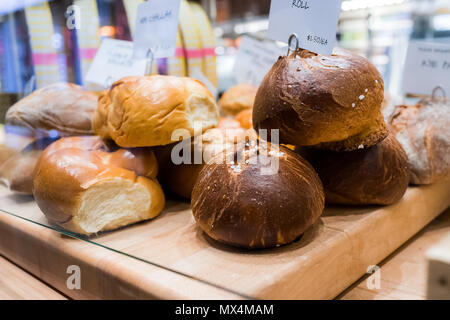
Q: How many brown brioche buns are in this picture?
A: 3